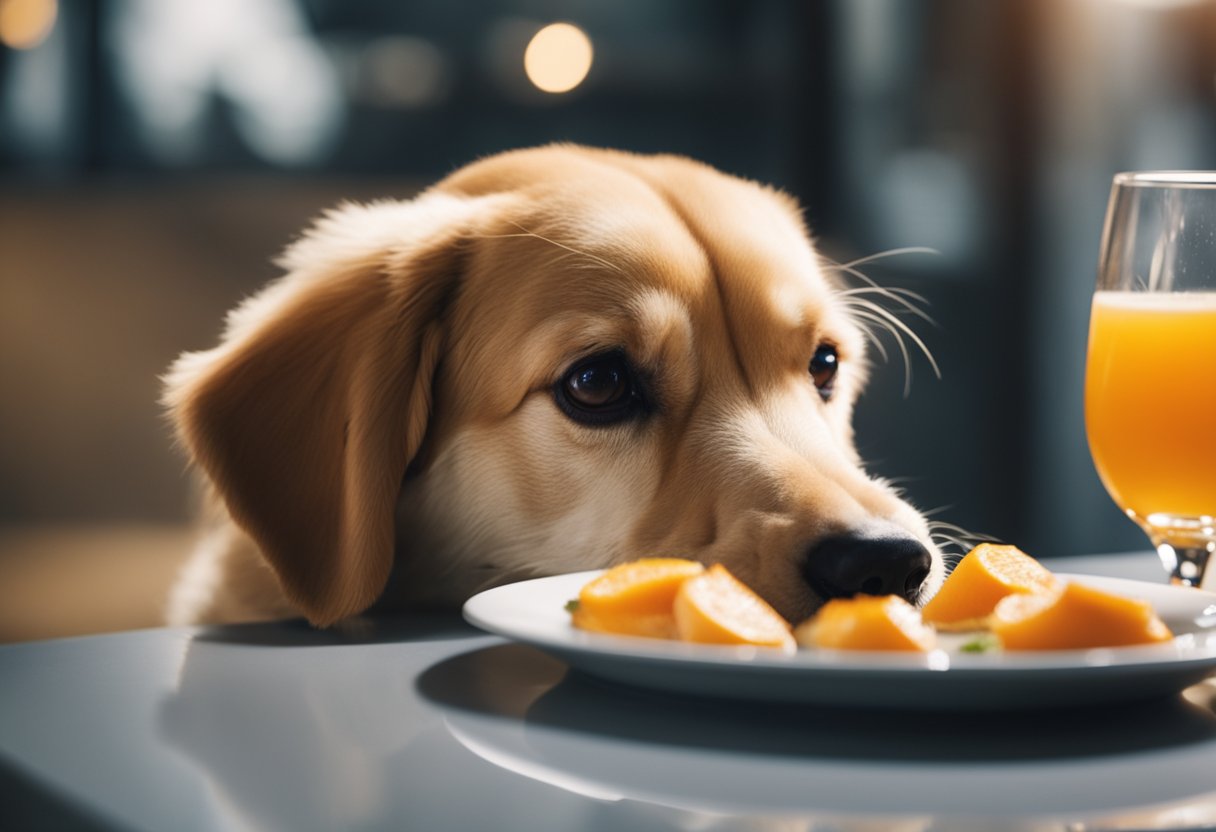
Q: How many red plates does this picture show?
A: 0